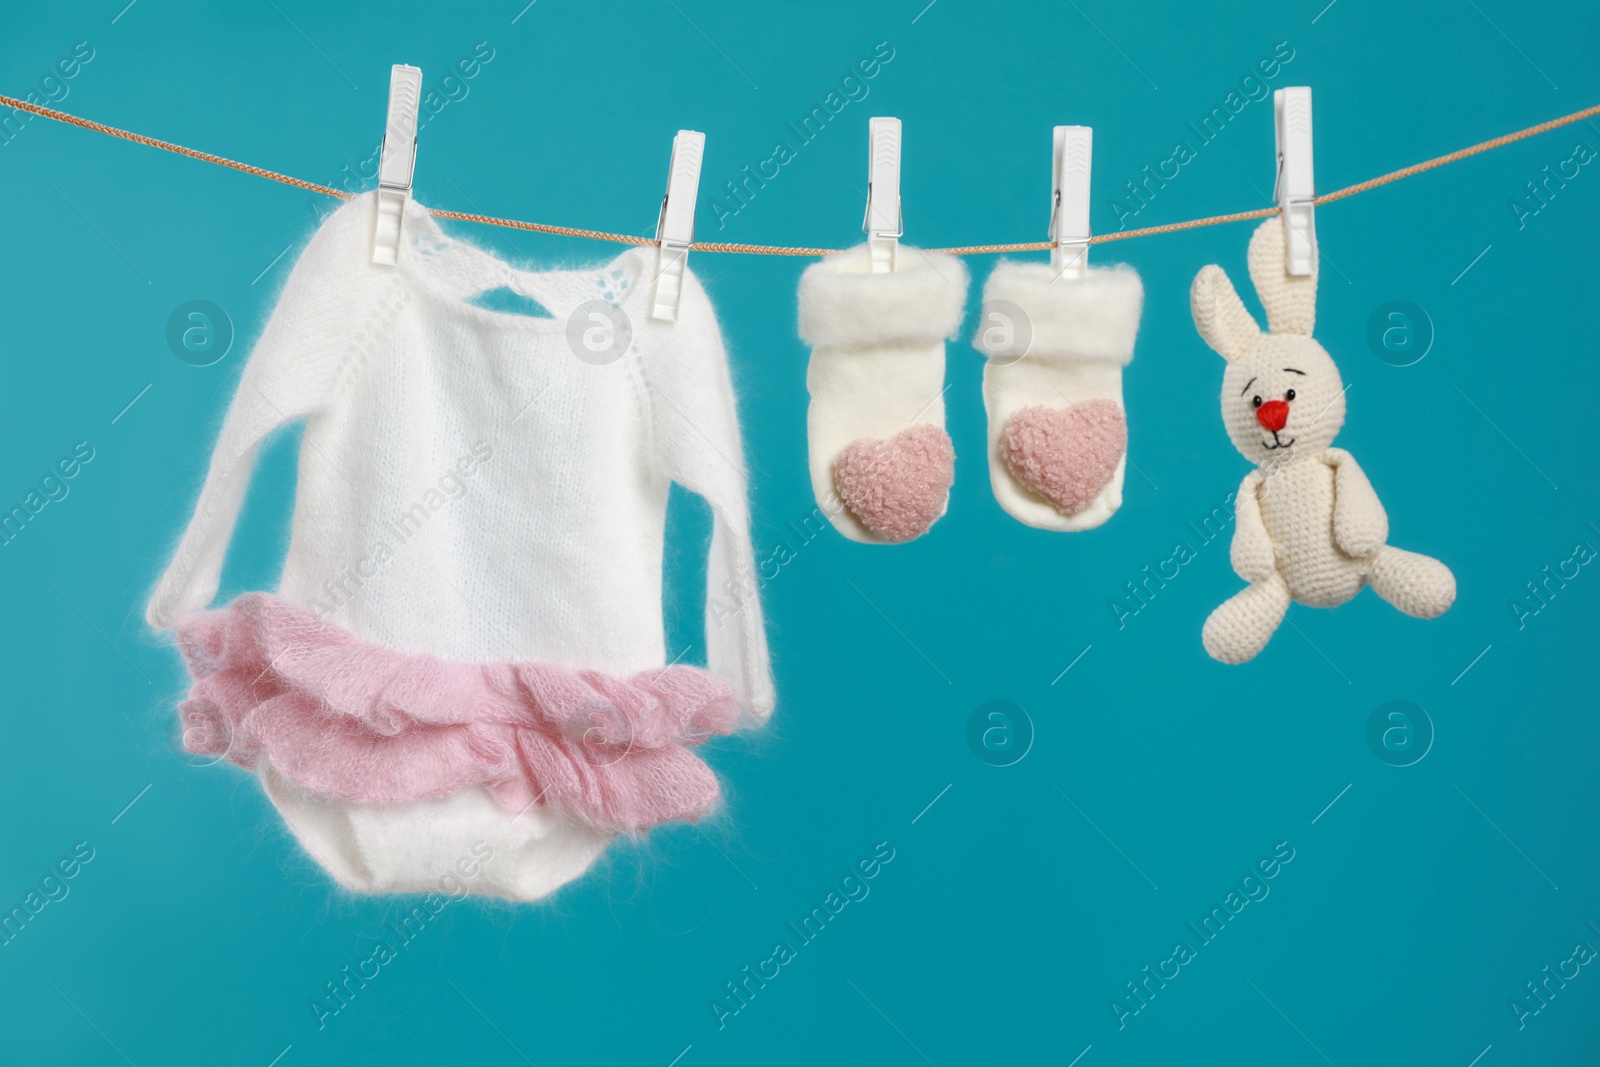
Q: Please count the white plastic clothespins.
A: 5